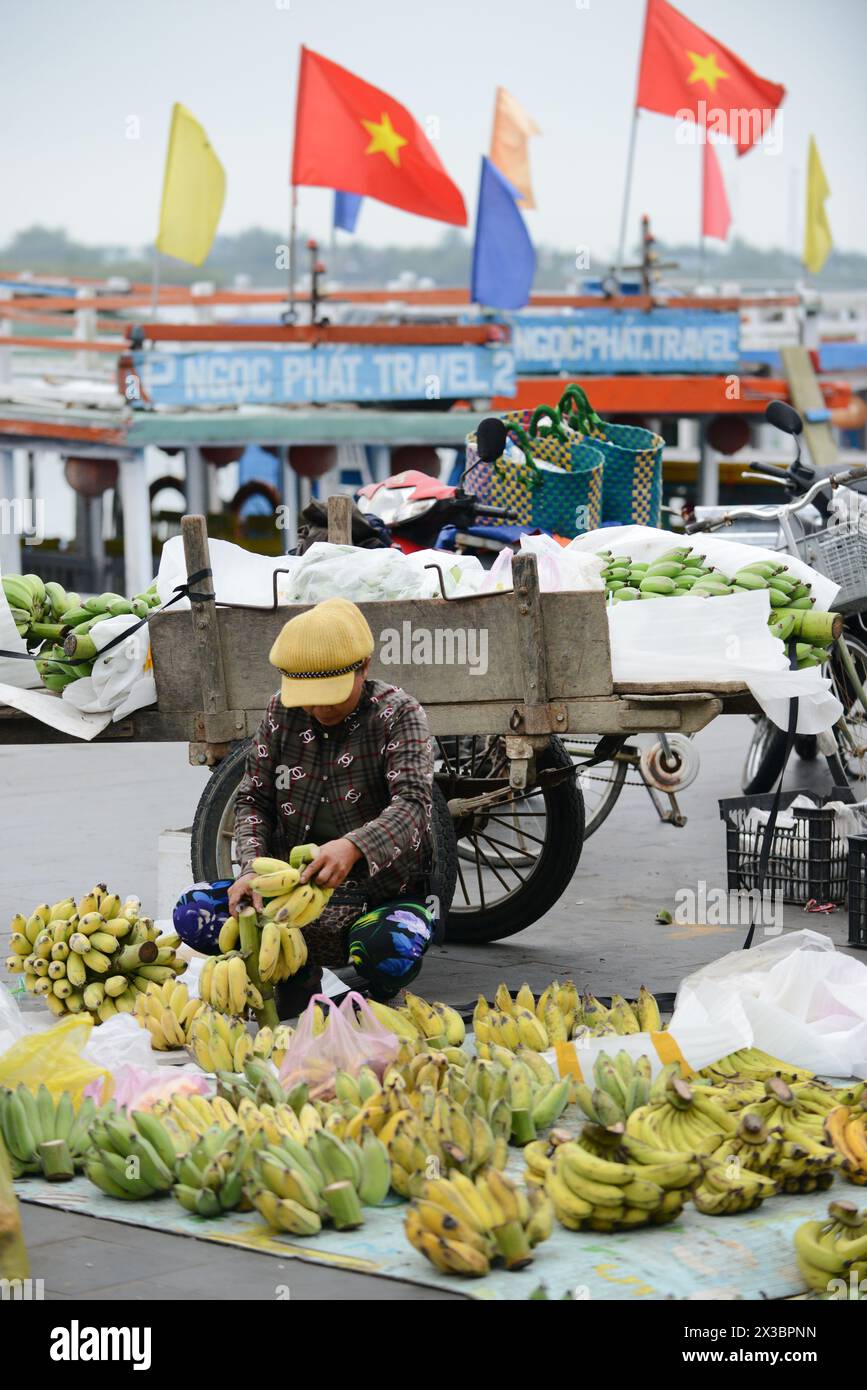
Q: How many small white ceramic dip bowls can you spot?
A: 0